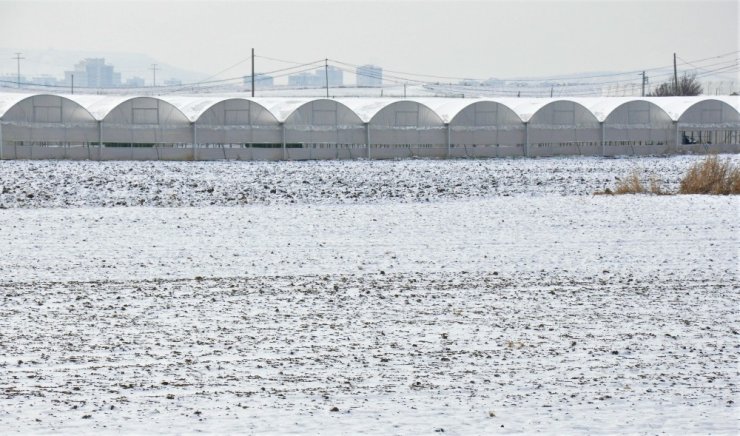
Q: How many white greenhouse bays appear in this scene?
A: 9